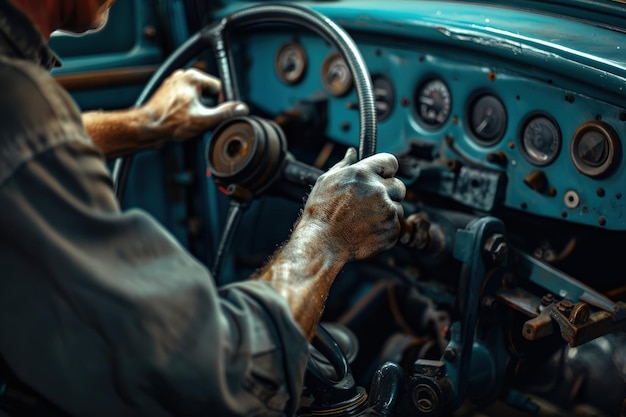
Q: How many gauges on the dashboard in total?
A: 7